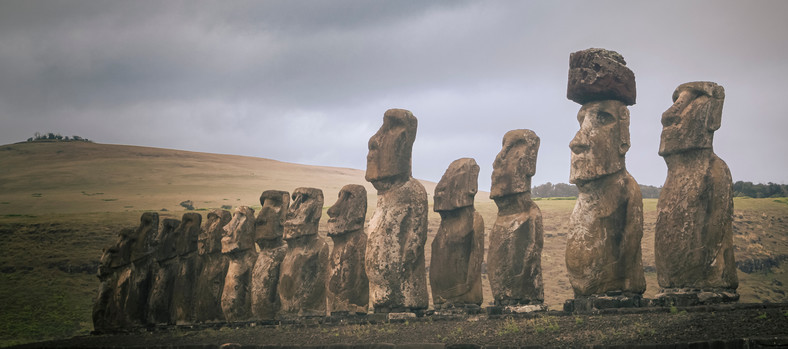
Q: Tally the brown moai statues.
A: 15